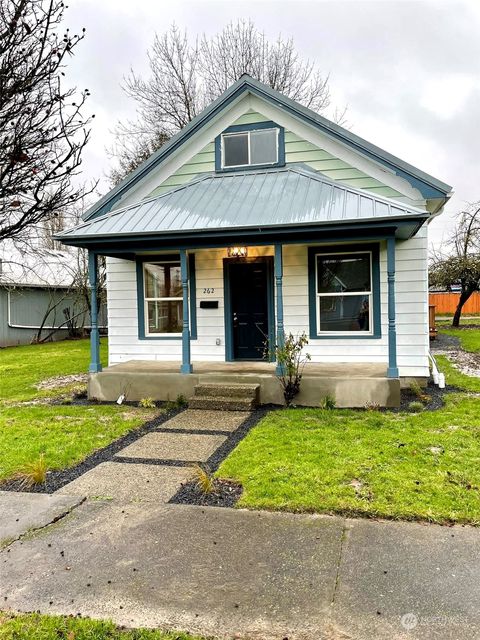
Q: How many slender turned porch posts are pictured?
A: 4